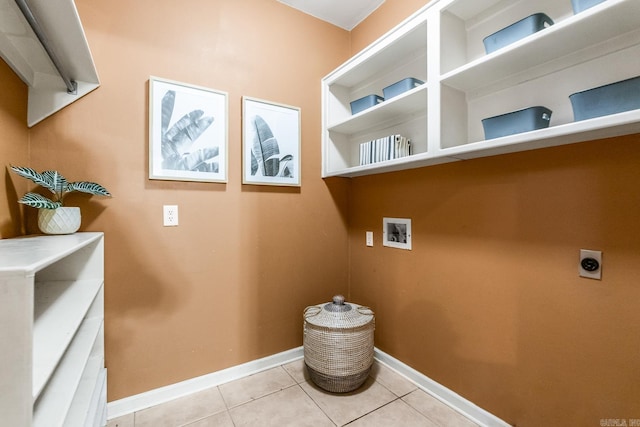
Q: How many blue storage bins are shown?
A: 6